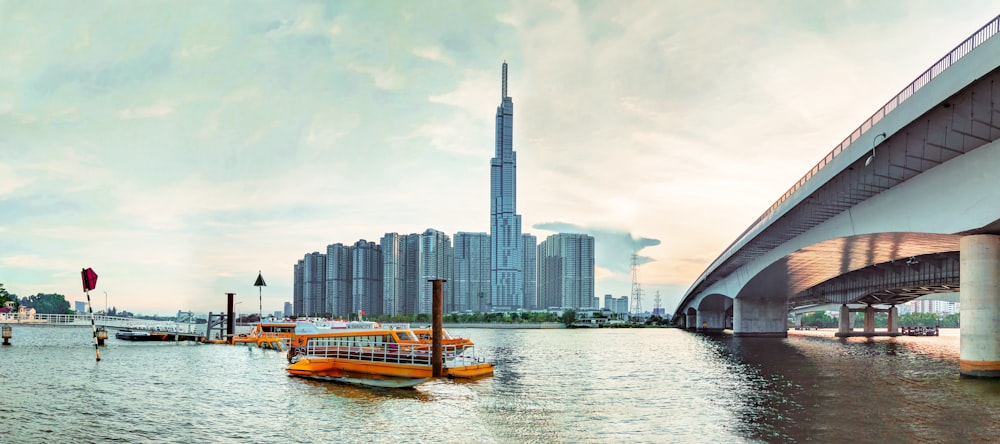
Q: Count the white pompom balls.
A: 0